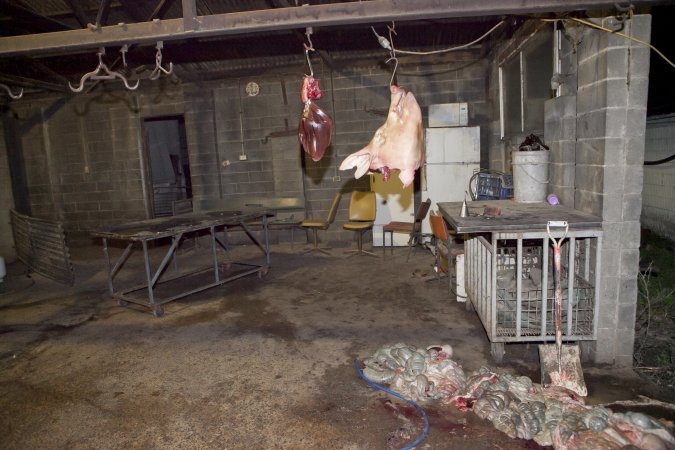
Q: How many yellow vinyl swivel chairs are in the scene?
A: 2